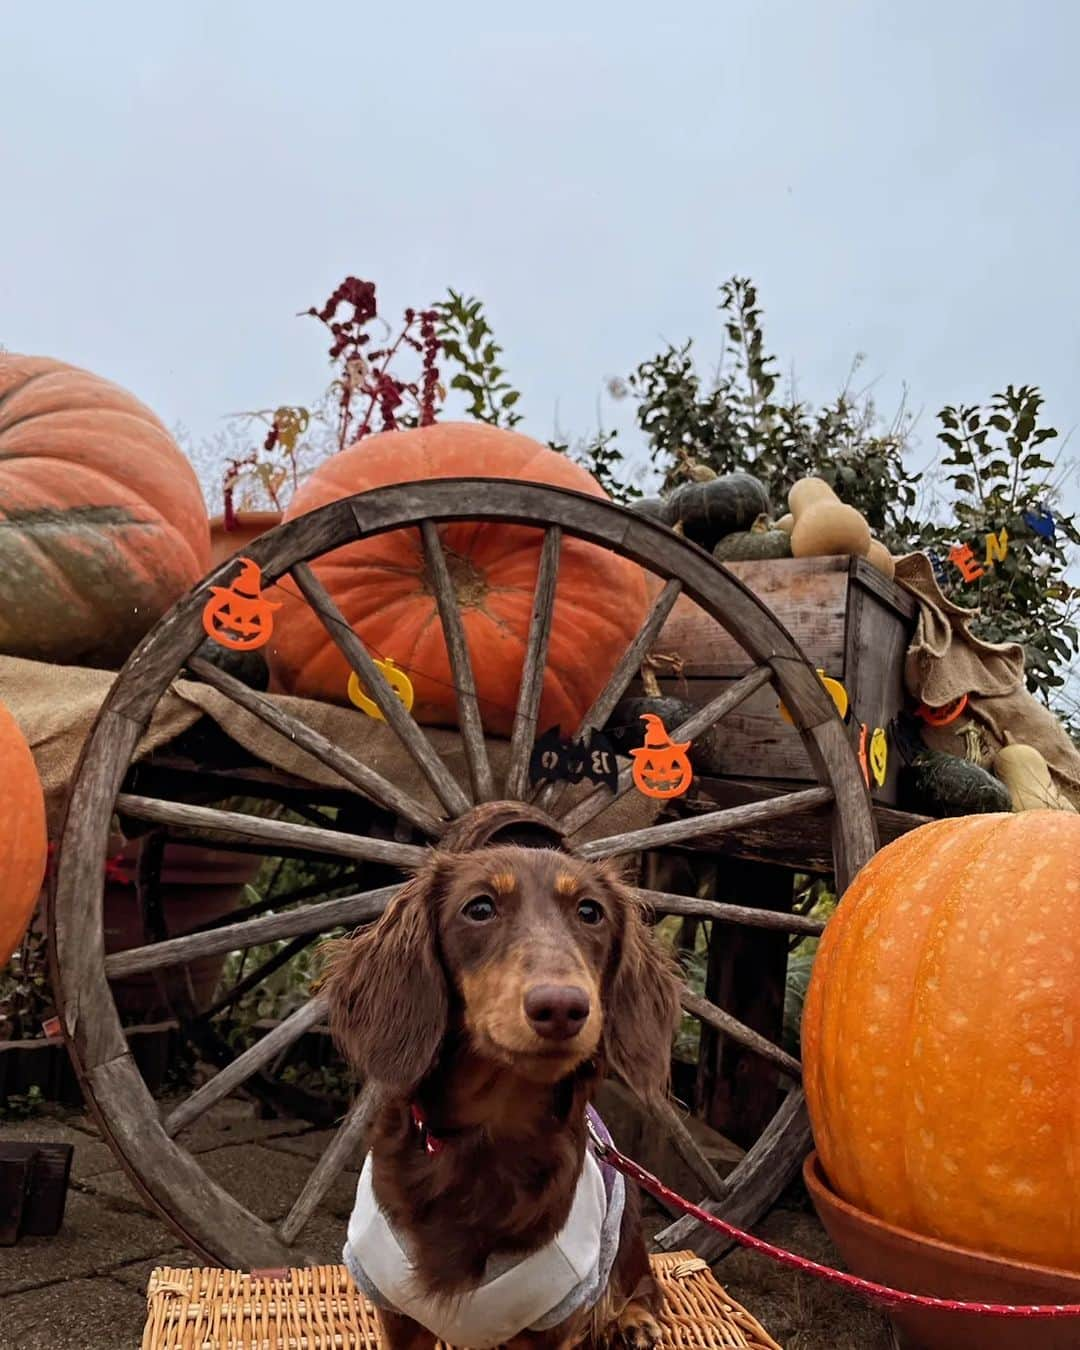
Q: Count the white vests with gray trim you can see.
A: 1